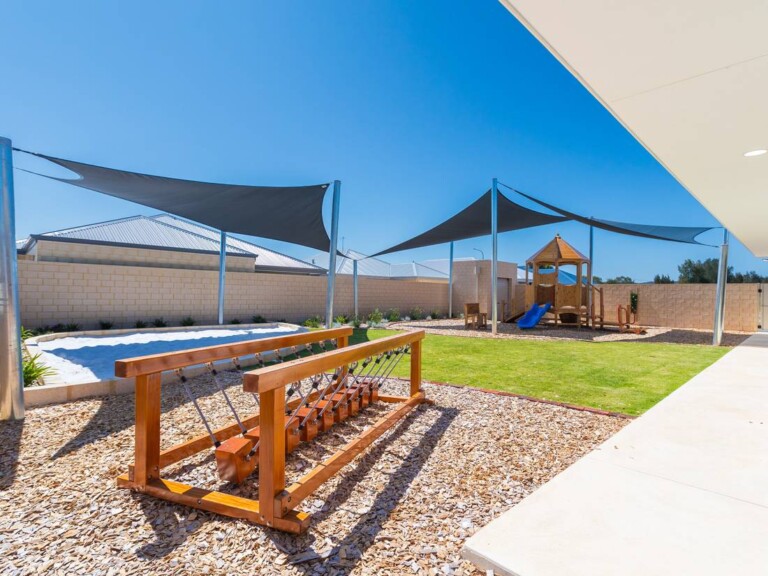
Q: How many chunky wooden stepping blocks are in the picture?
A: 9